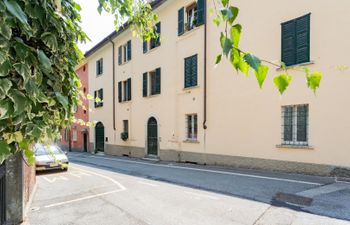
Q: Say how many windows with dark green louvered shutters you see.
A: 9